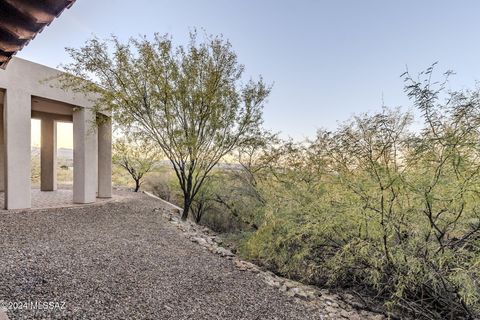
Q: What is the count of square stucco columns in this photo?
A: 4